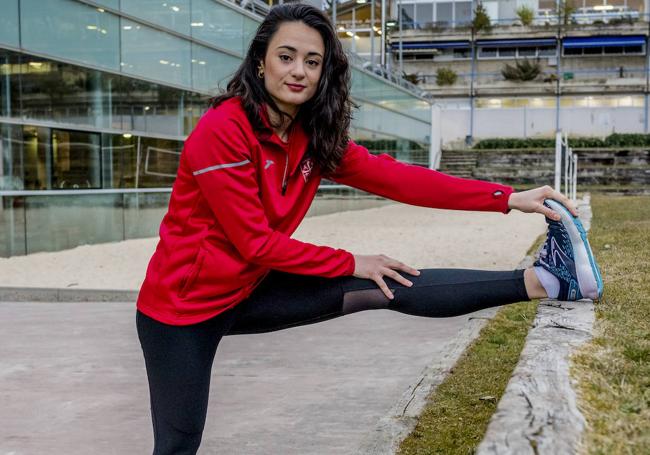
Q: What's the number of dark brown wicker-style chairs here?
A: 0